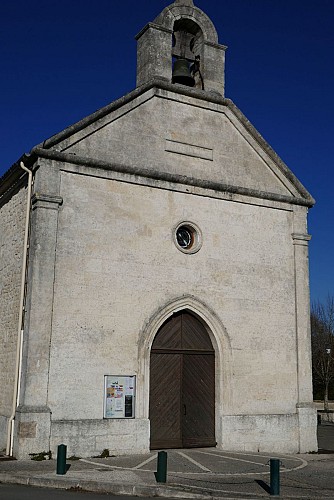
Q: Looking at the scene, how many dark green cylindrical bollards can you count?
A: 3